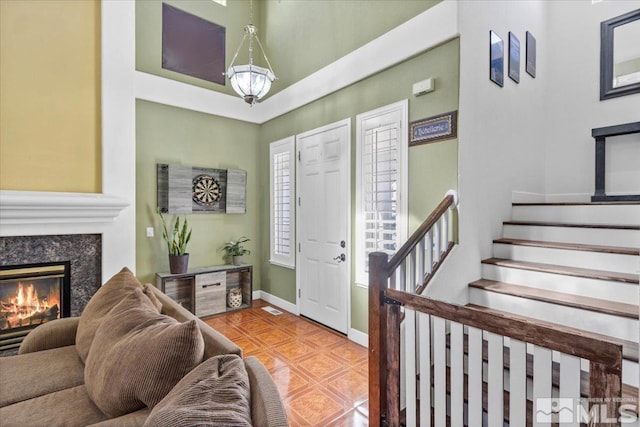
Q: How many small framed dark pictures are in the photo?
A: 3